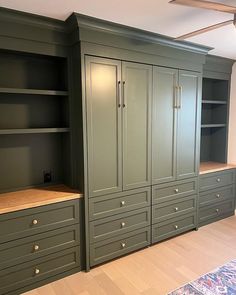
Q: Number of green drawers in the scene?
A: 12